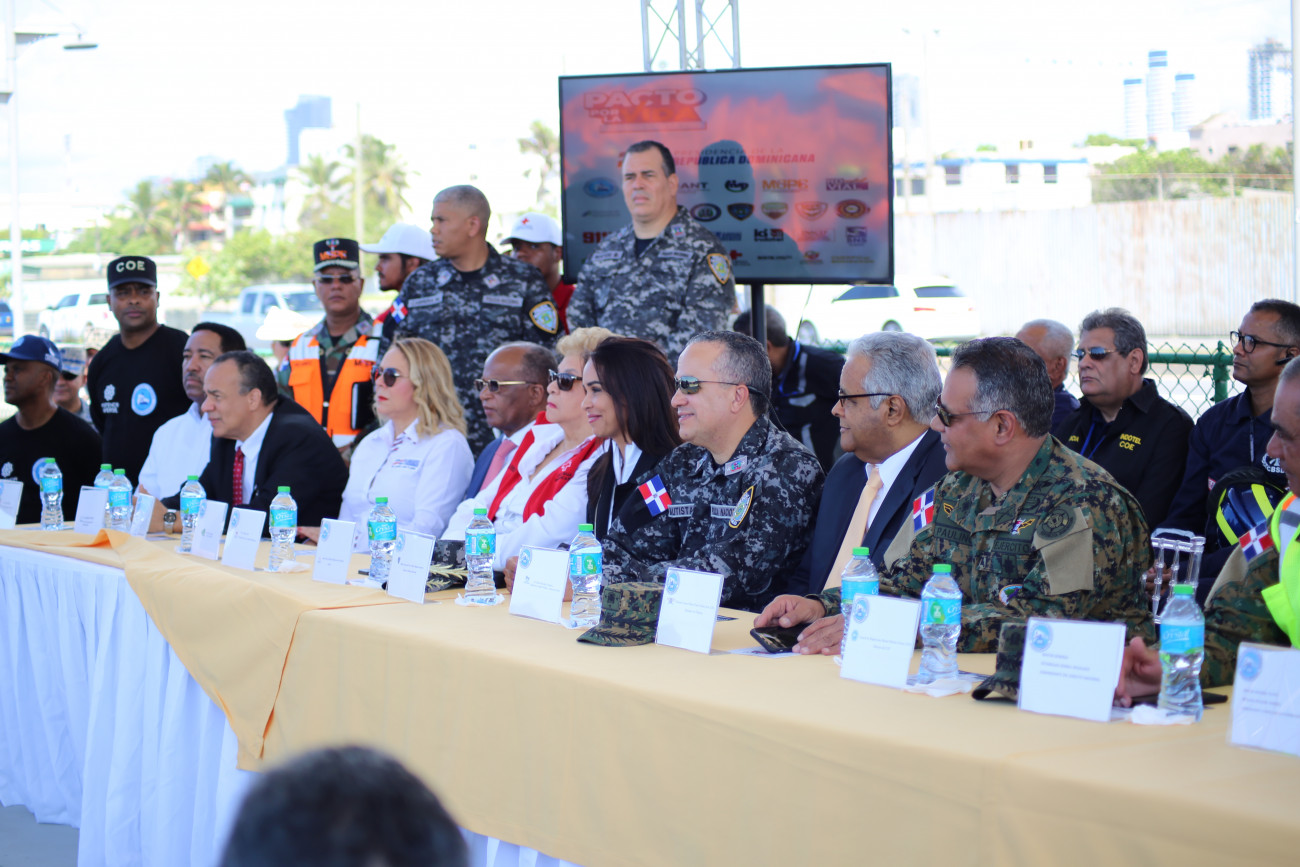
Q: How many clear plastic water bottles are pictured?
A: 11